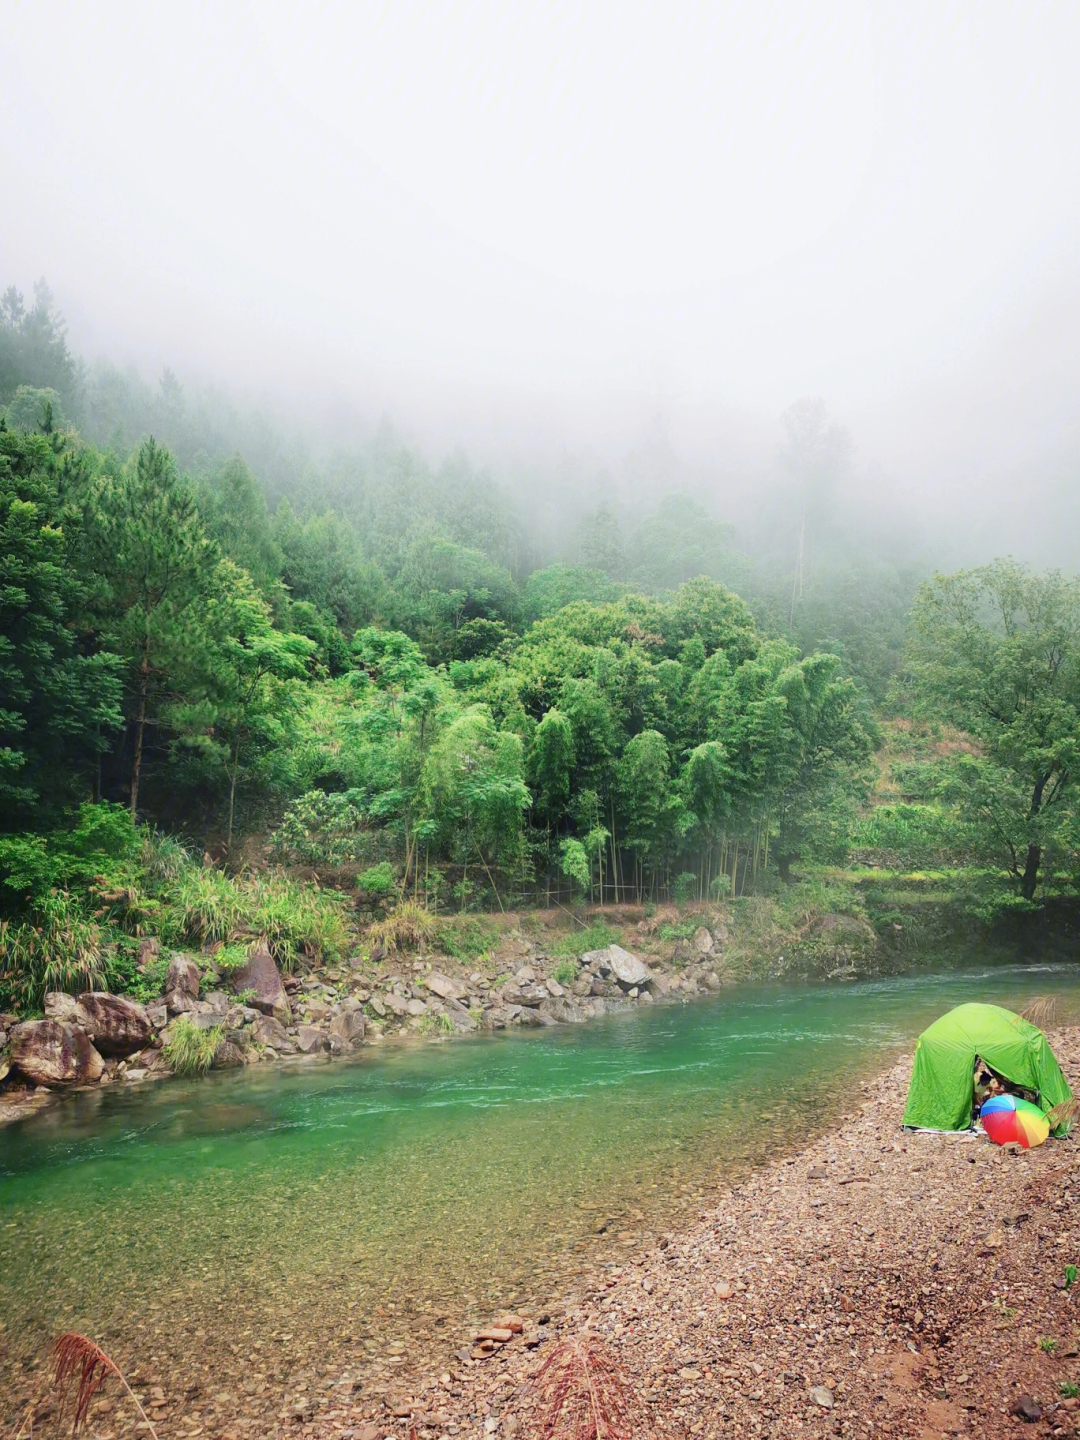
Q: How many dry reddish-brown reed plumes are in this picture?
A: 2